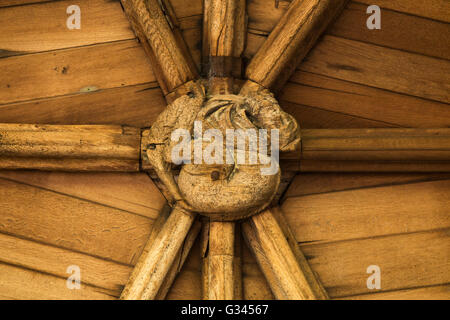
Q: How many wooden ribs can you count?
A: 8